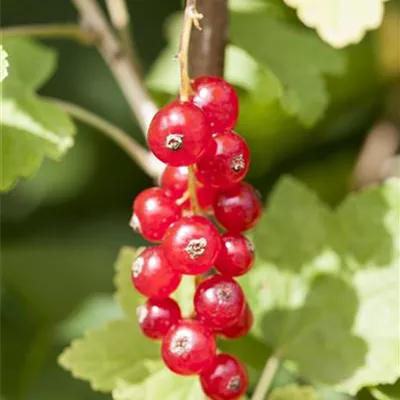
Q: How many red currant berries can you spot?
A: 14